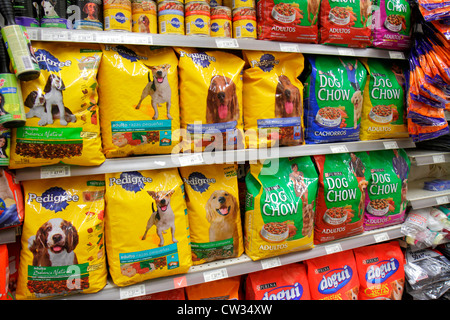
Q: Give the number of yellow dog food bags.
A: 7